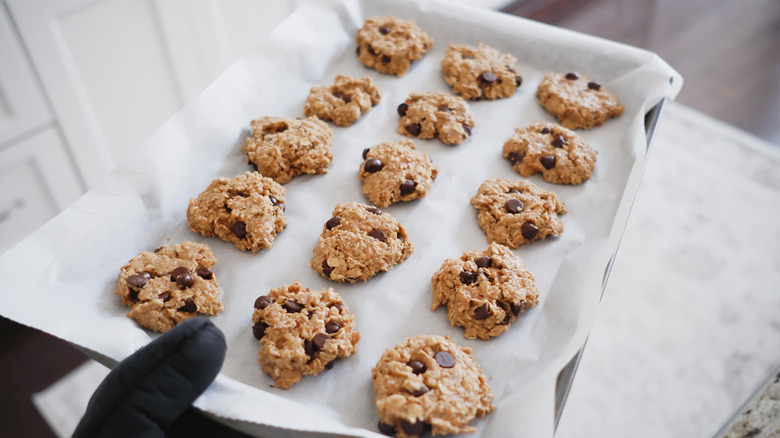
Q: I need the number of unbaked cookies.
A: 15